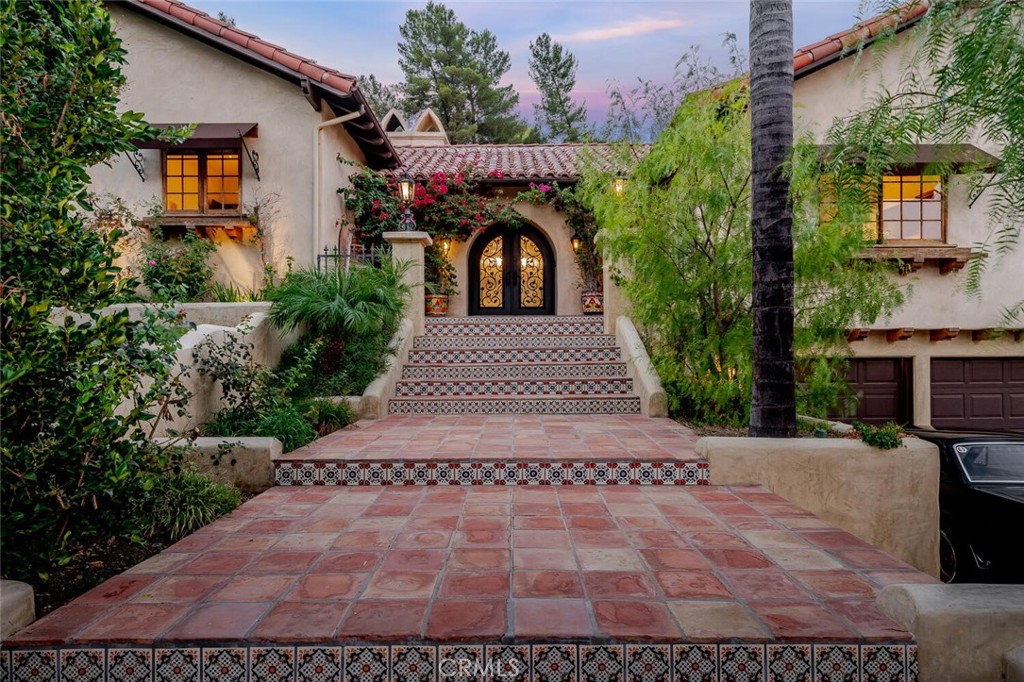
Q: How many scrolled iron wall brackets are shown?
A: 3